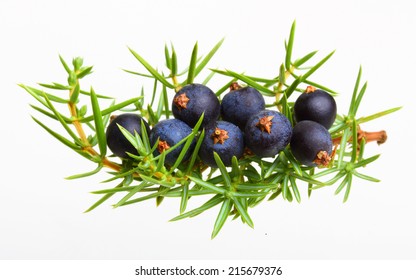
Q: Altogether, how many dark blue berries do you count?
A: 8